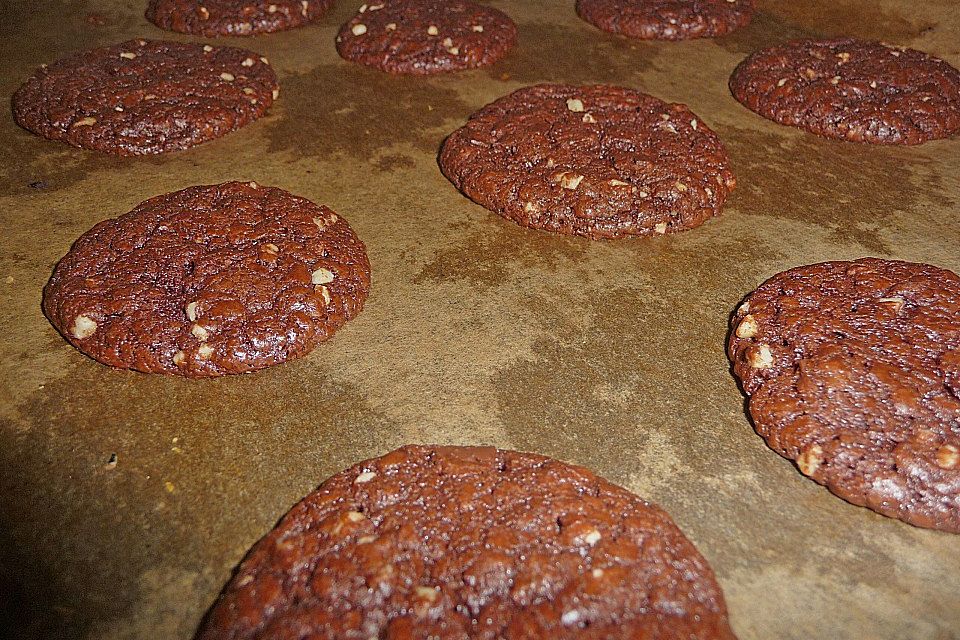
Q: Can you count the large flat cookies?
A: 9